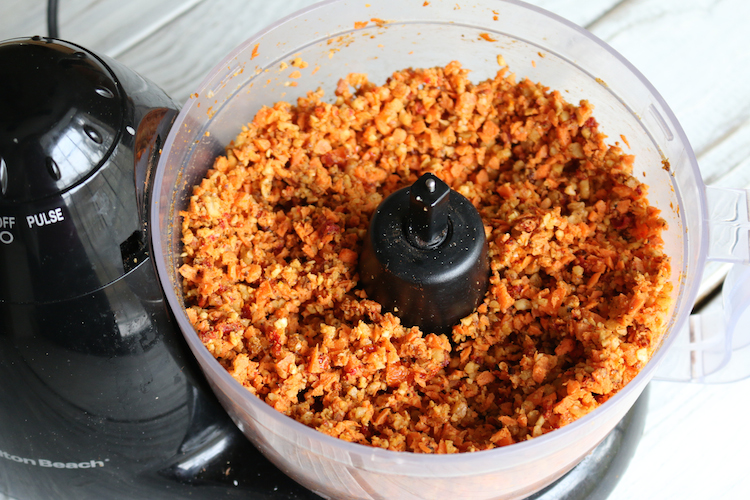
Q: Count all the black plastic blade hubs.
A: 1